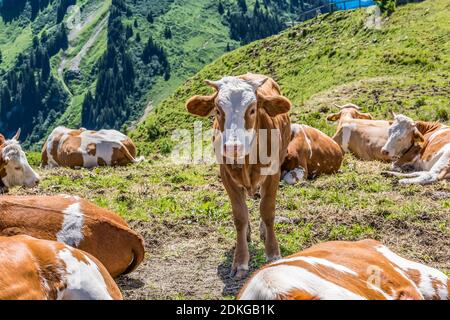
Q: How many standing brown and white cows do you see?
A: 1